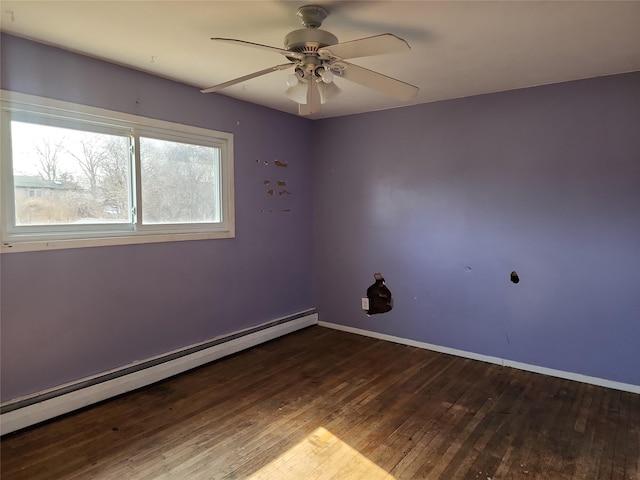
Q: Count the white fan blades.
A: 5